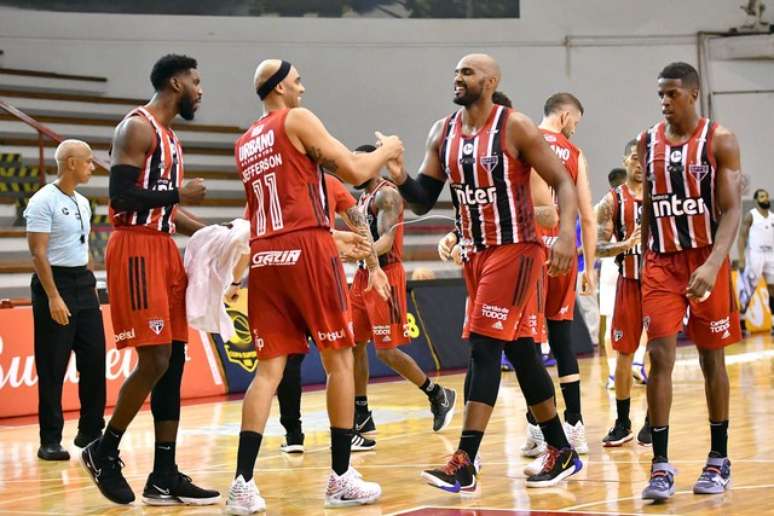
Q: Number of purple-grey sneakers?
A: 2